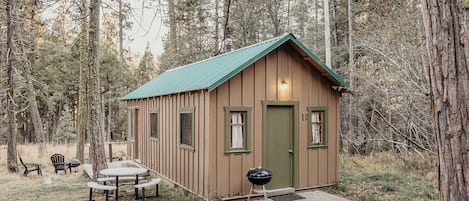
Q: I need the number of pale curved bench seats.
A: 3